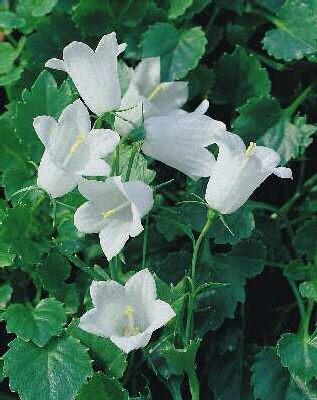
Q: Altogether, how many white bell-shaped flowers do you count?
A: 7